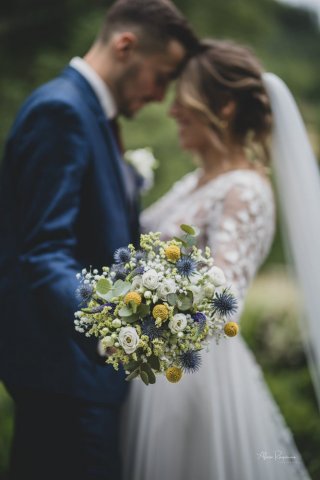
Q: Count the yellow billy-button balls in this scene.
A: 5